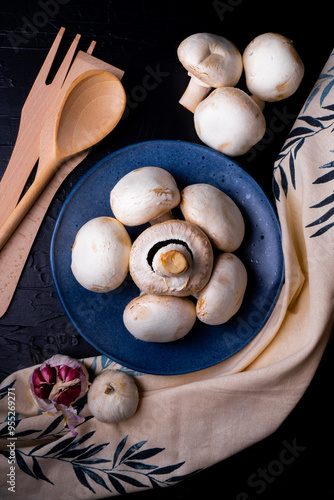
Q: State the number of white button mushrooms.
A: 9